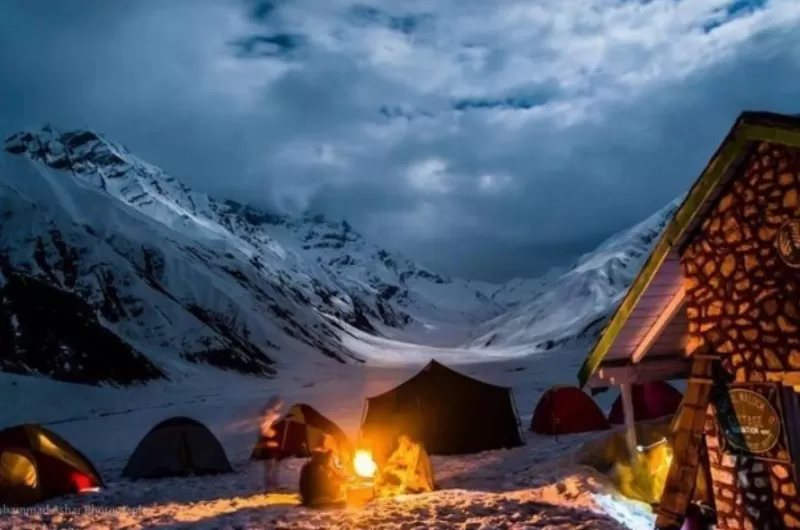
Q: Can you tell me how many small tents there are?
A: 5